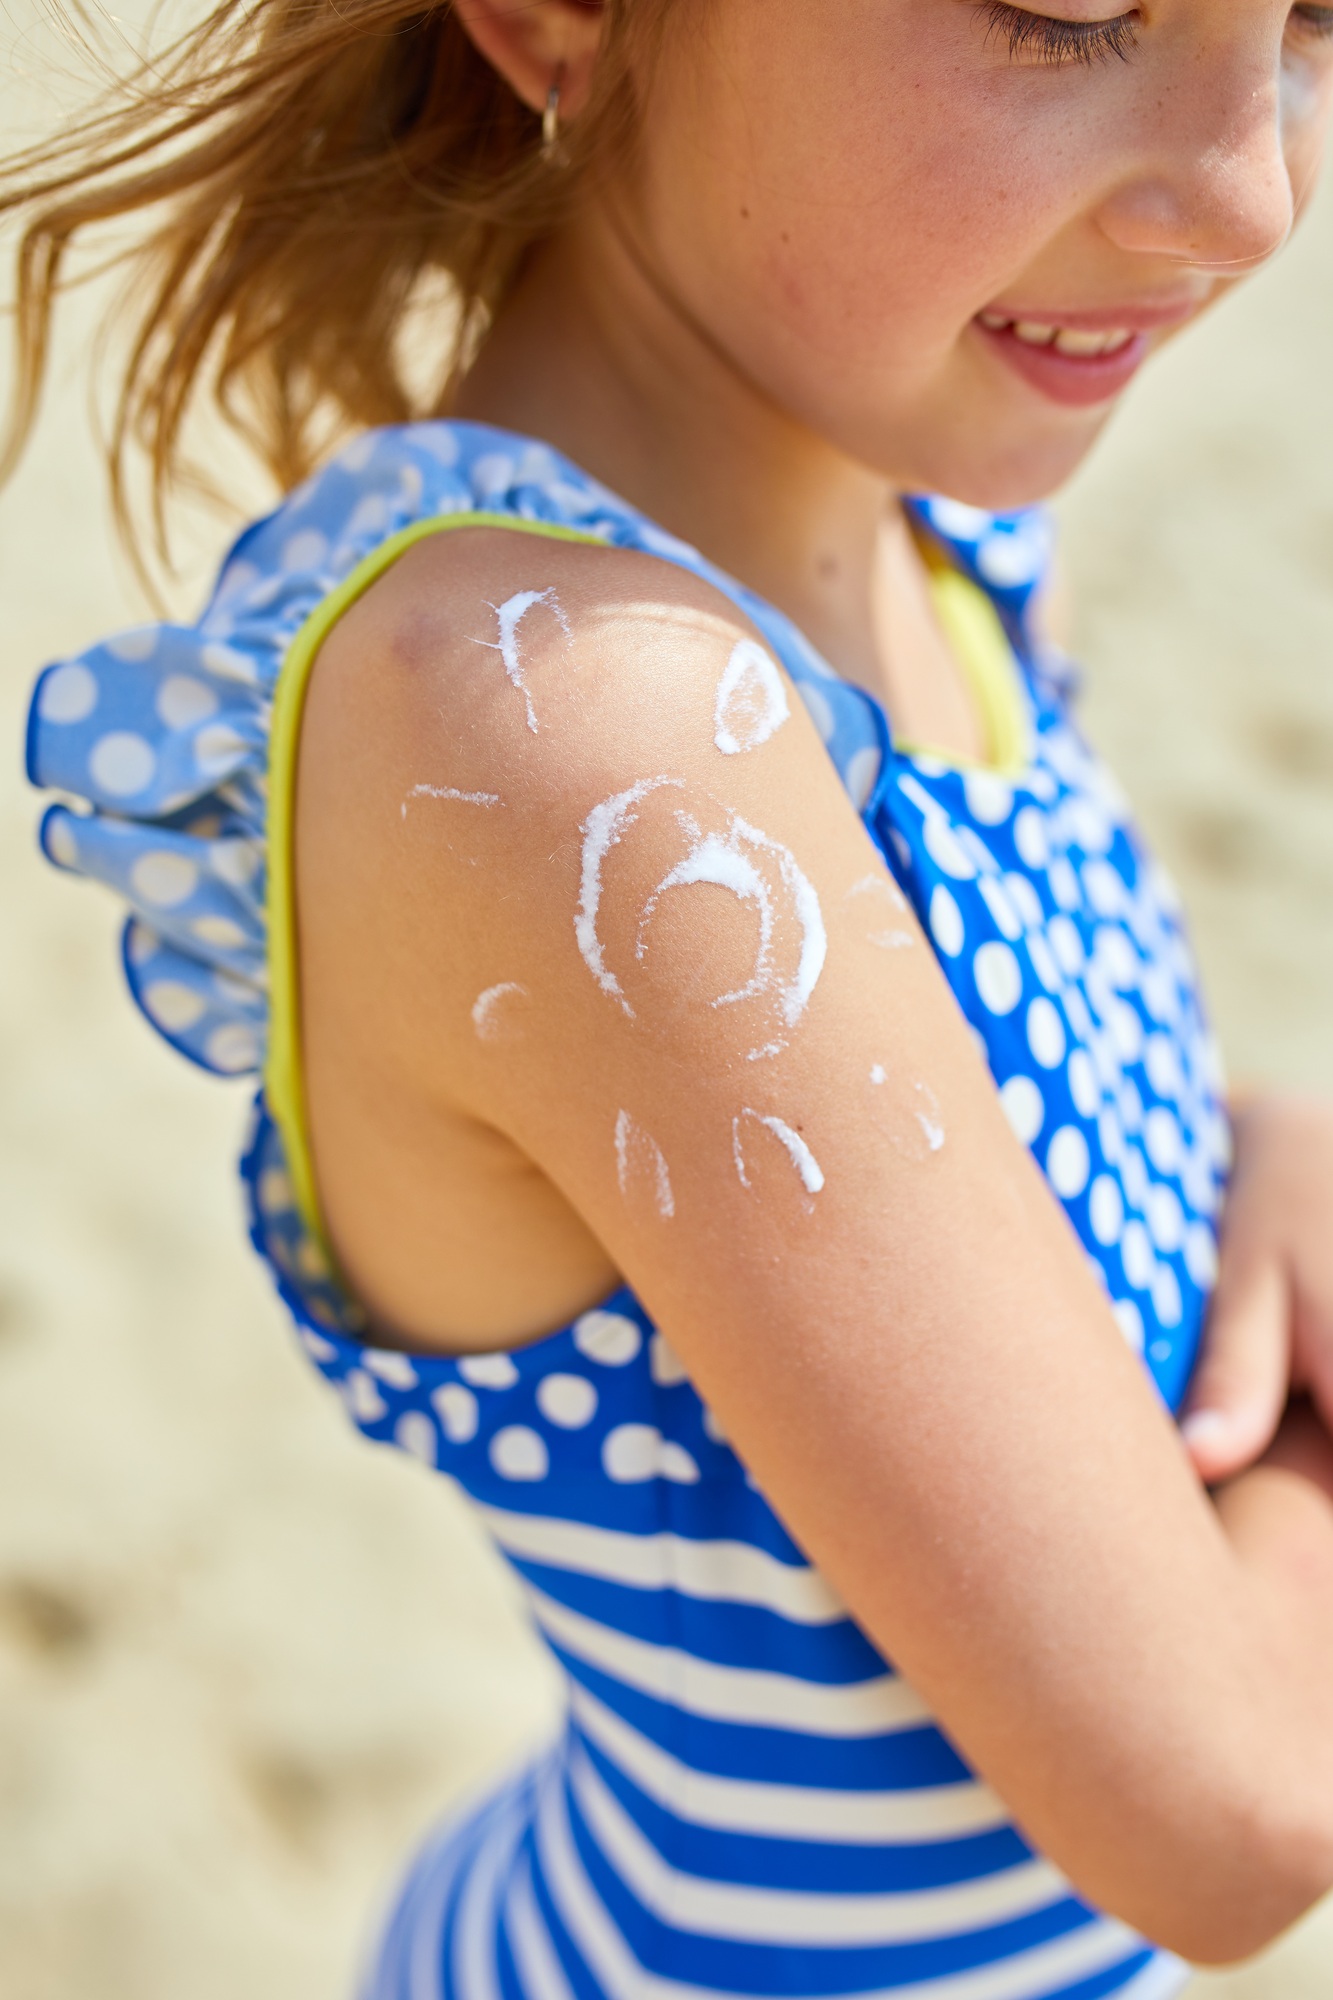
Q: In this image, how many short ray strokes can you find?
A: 8